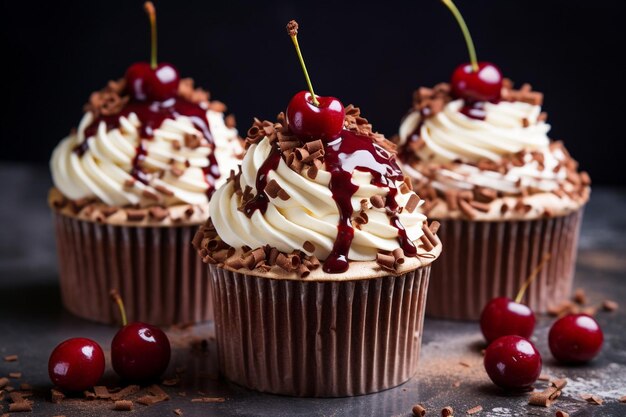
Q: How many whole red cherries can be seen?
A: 8